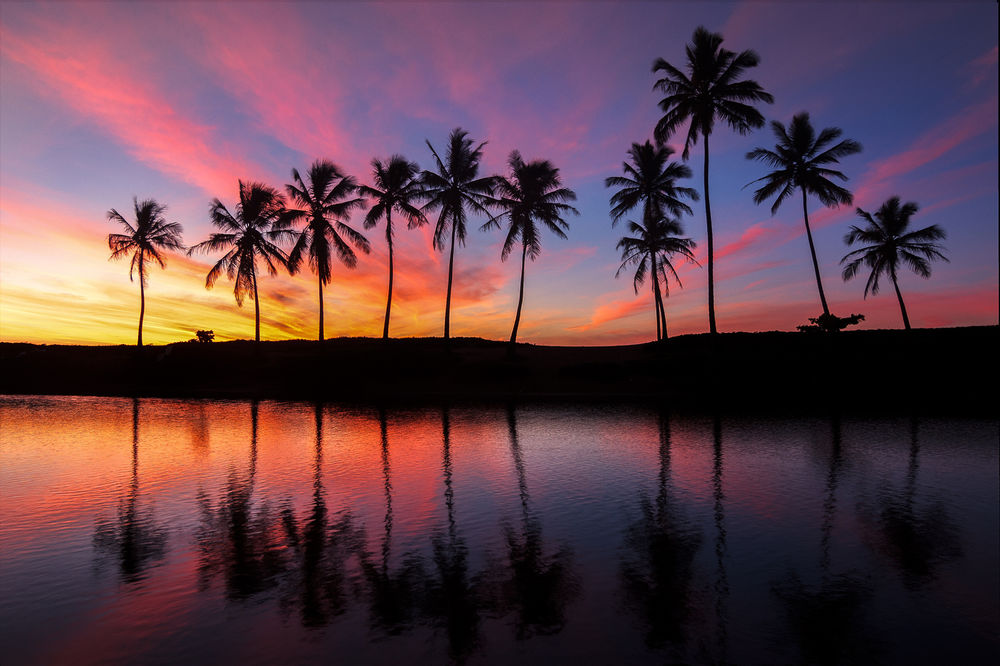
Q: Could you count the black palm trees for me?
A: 11